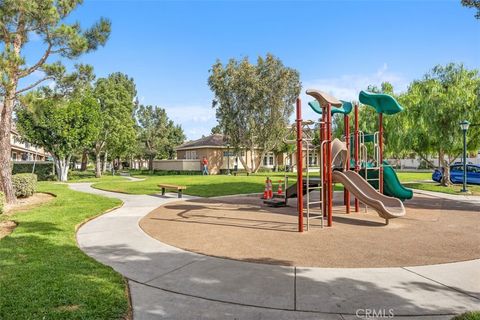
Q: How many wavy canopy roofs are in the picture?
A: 3